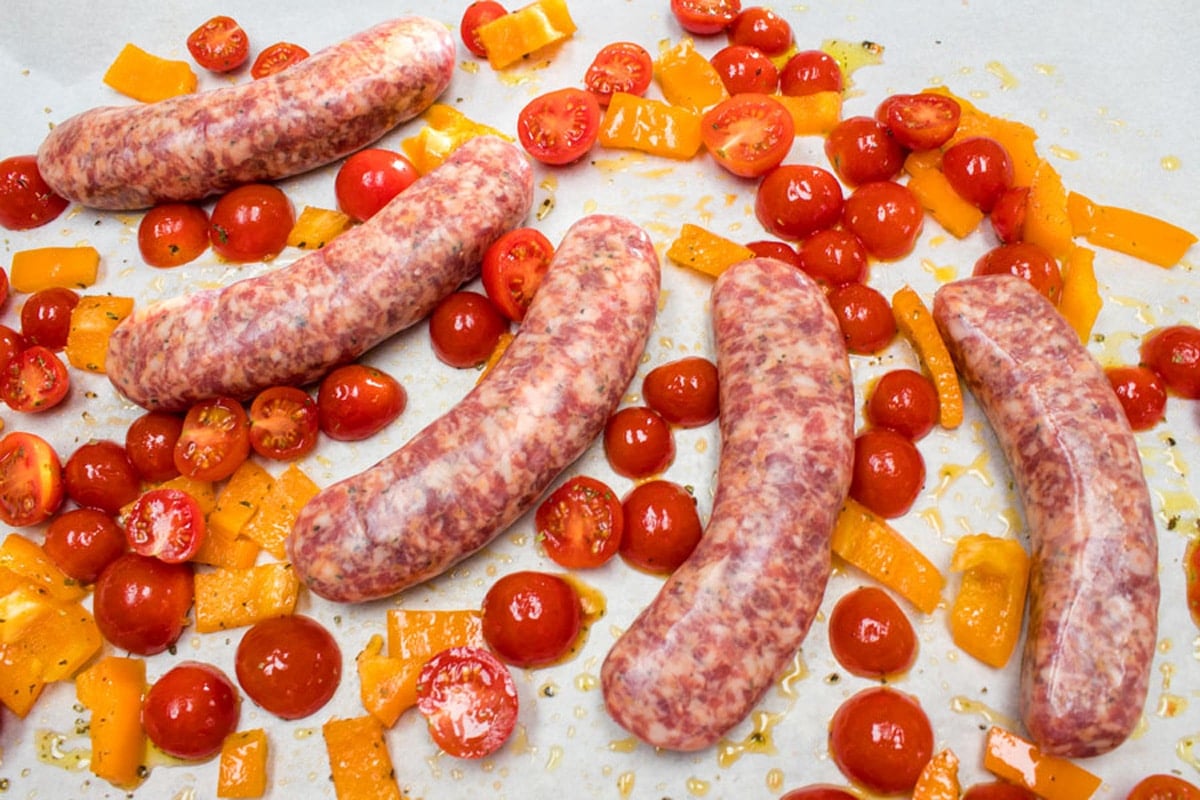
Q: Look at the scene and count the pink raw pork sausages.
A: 5